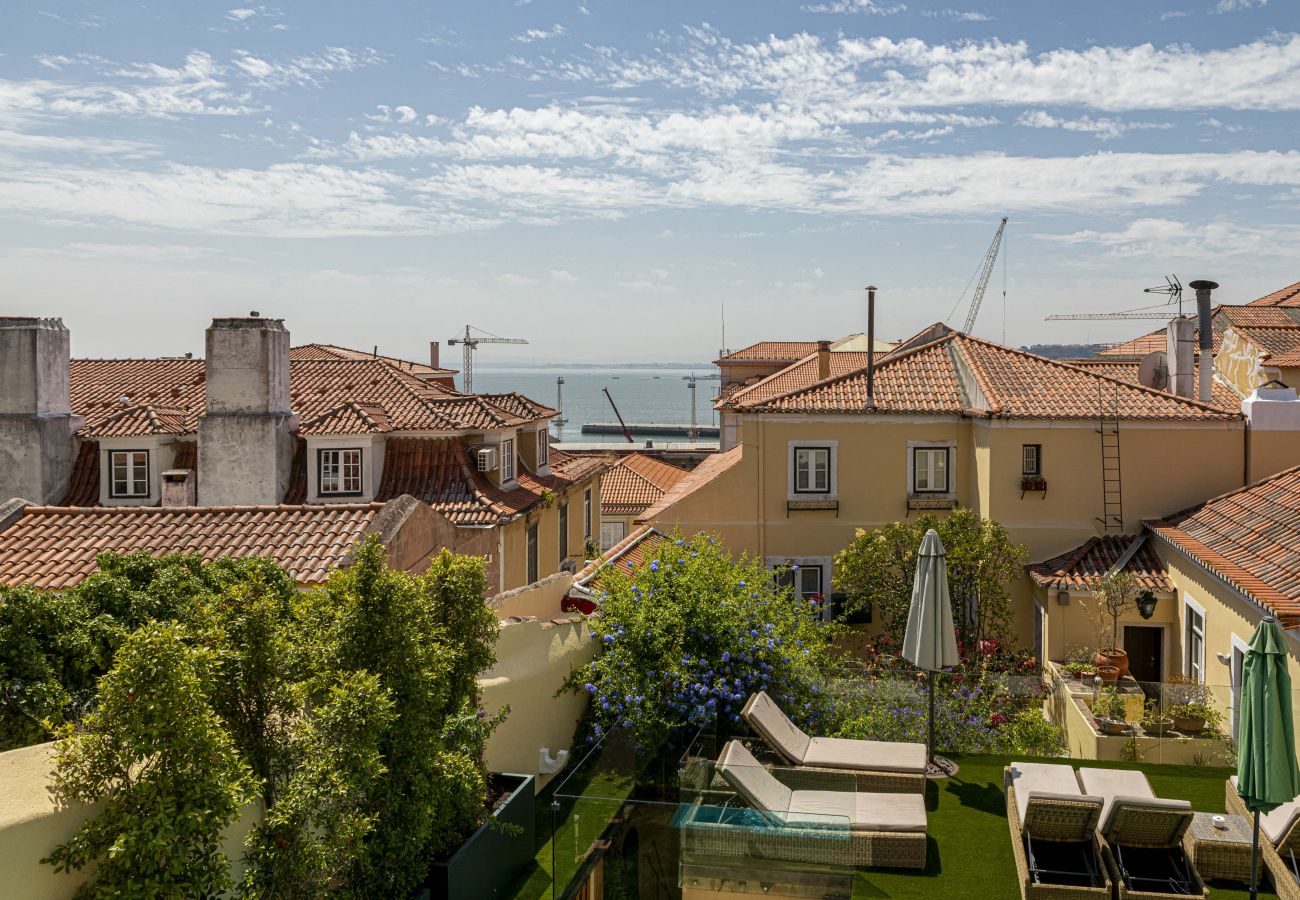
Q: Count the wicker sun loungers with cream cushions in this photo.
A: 5